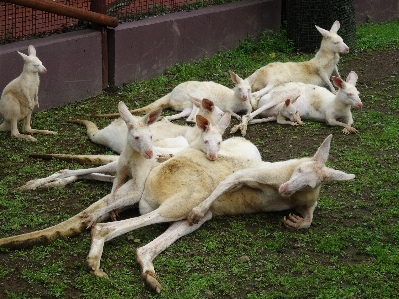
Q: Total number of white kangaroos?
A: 9